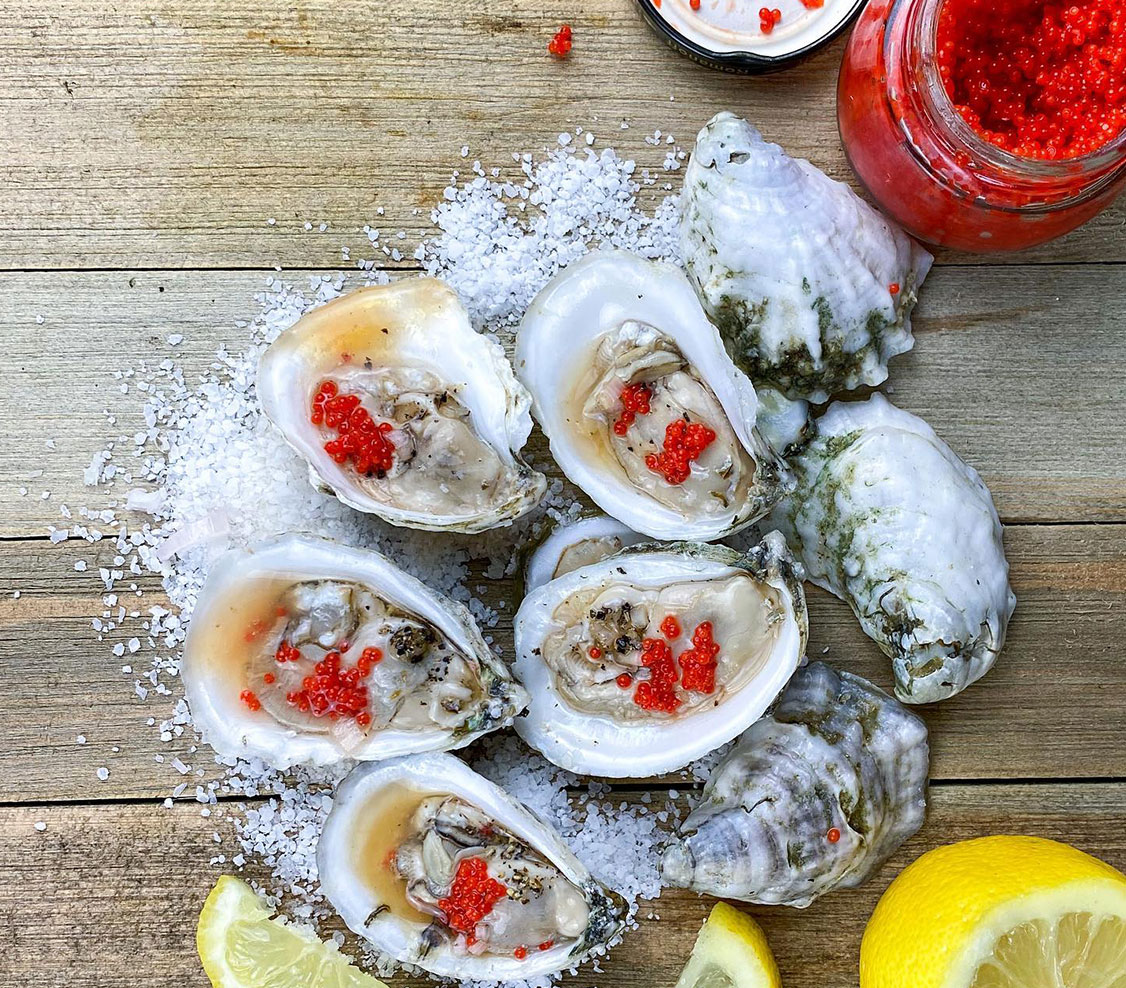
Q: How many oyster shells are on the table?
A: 9